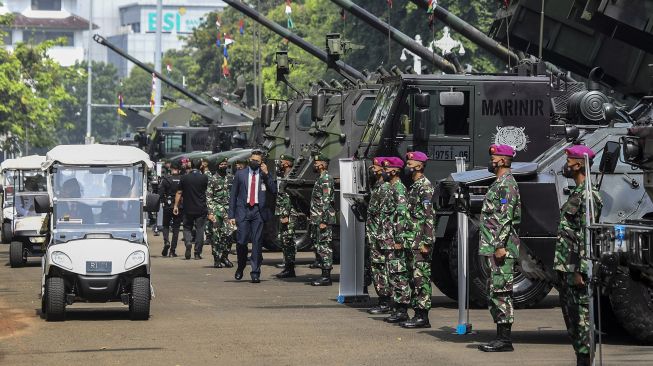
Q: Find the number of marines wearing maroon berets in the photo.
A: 5